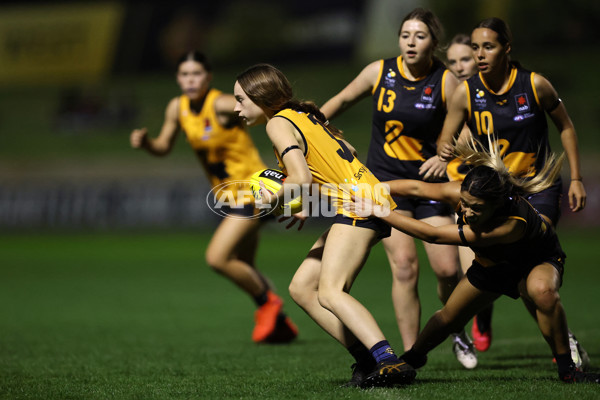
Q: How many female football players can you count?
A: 6